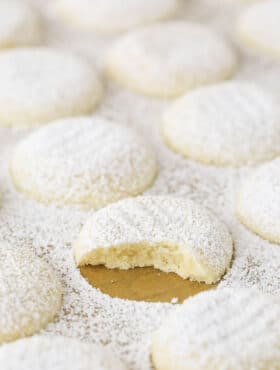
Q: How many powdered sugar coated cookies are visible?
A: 12